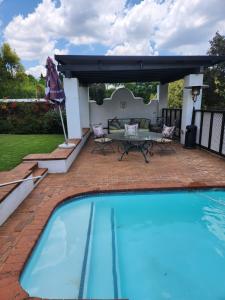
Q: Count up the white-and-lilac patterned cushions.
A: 3